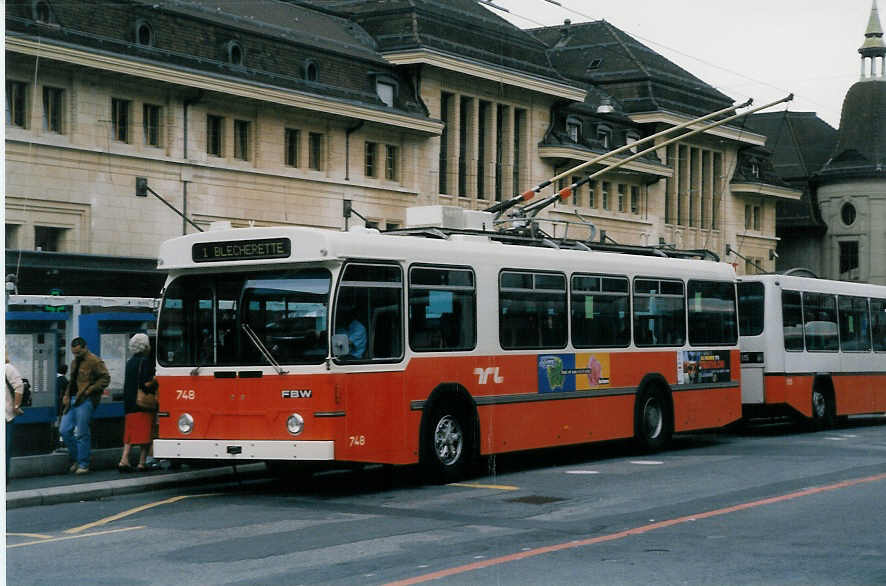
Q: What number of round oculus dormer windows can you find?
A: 4